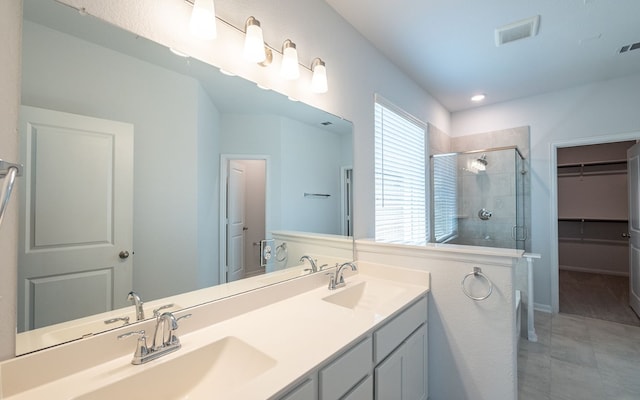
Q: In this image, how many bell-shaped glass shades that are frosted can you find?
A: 4